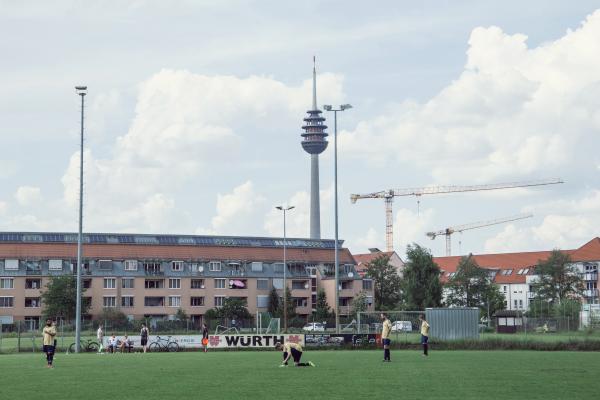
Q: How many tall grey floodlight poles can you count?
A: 3